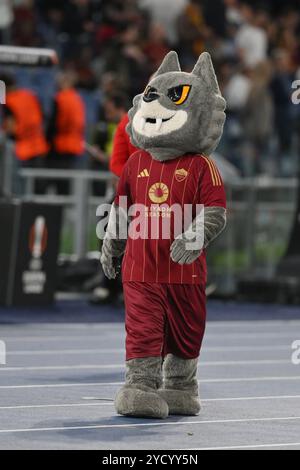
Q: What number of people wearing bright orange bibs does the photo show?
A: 2